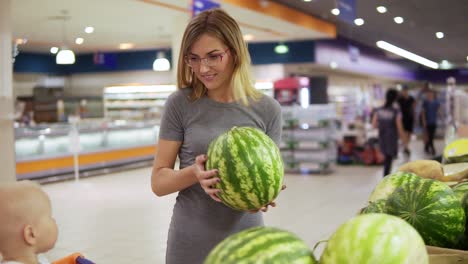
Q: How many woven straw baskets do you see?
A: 0